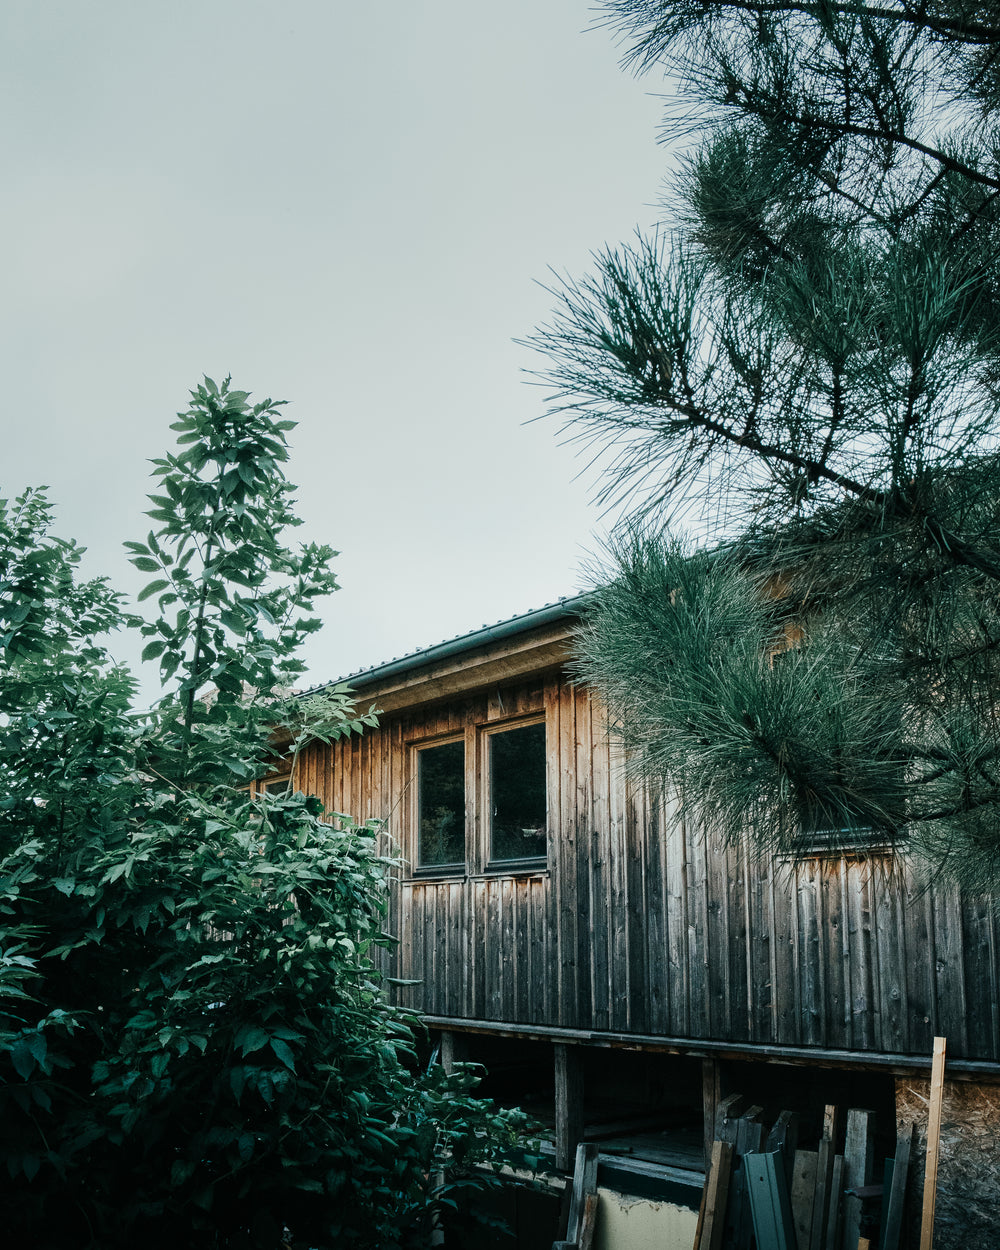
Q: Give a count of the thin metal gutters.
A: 1